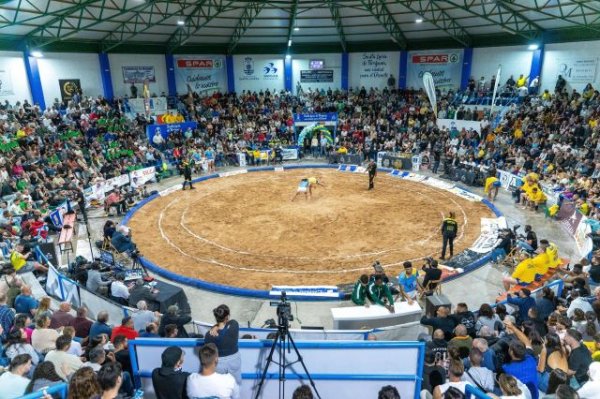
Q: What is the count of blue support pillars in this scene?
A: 9